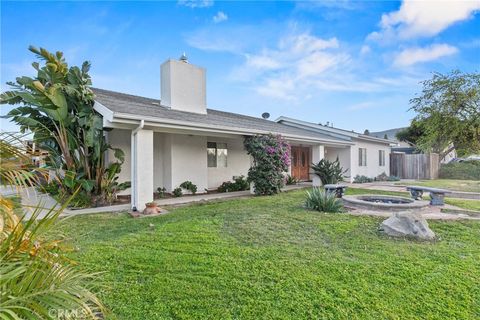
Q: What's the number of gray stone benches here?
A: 2